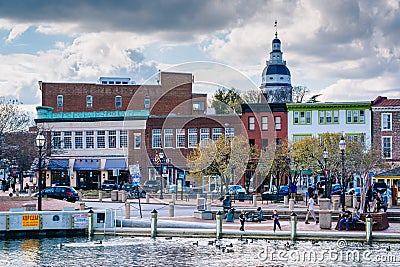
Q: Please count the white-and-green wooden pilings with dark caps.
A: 5